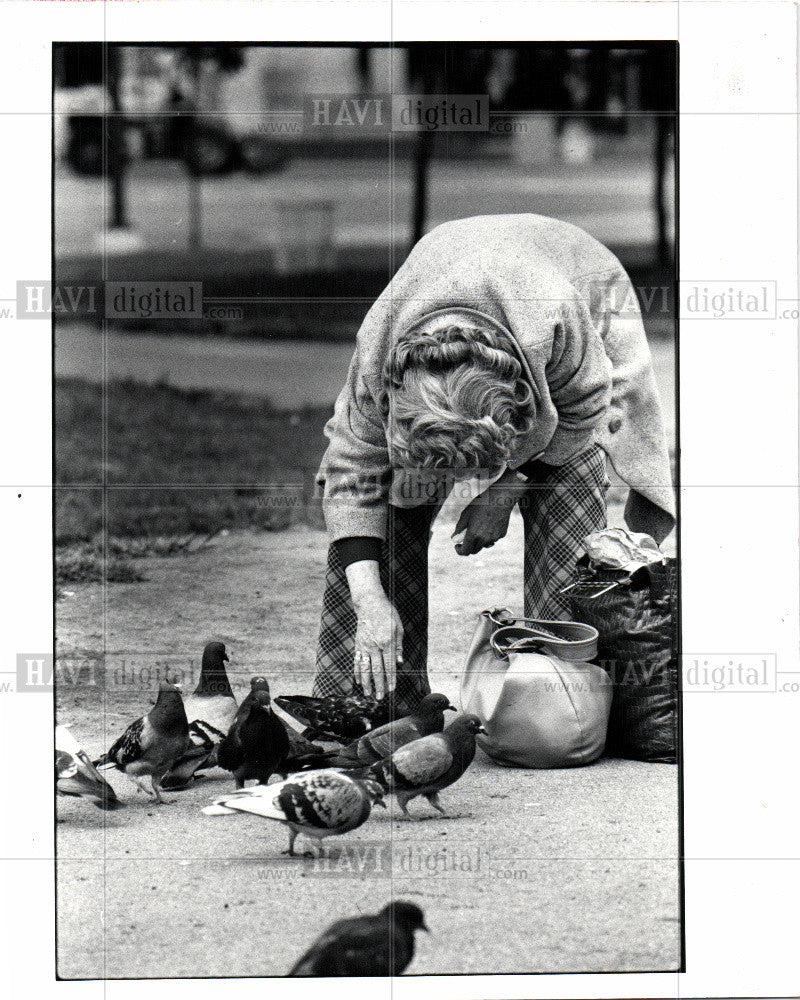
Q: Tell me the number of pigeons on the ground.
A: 10